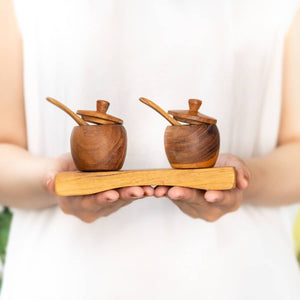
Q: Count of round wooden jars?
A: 2